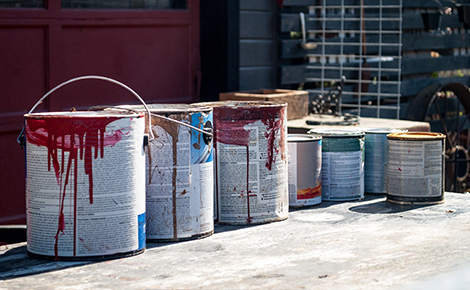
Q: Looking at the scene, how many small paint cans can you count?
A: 4